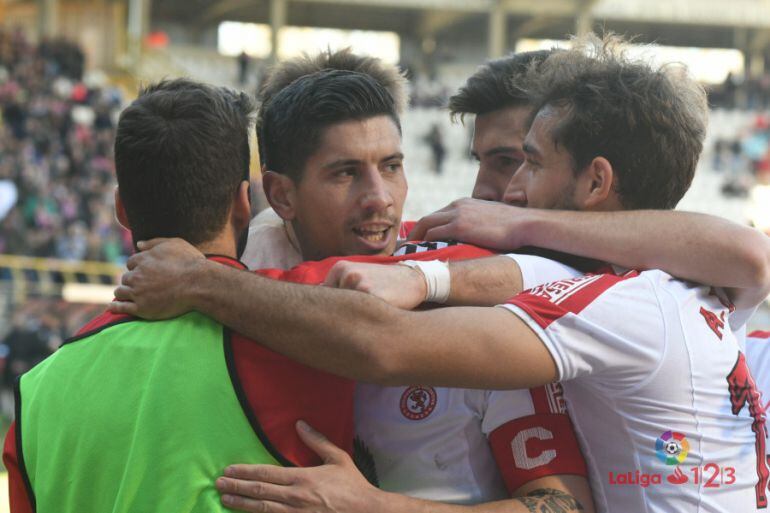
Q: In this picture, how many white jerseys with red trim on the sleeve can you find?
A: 2